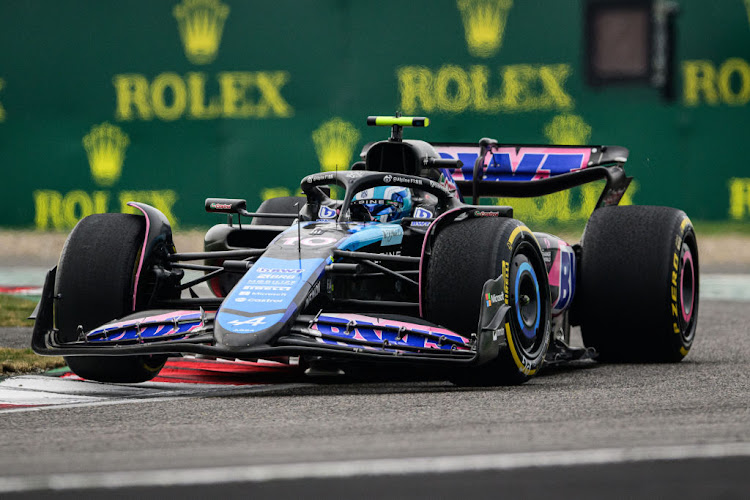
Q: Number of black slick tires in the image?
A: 4